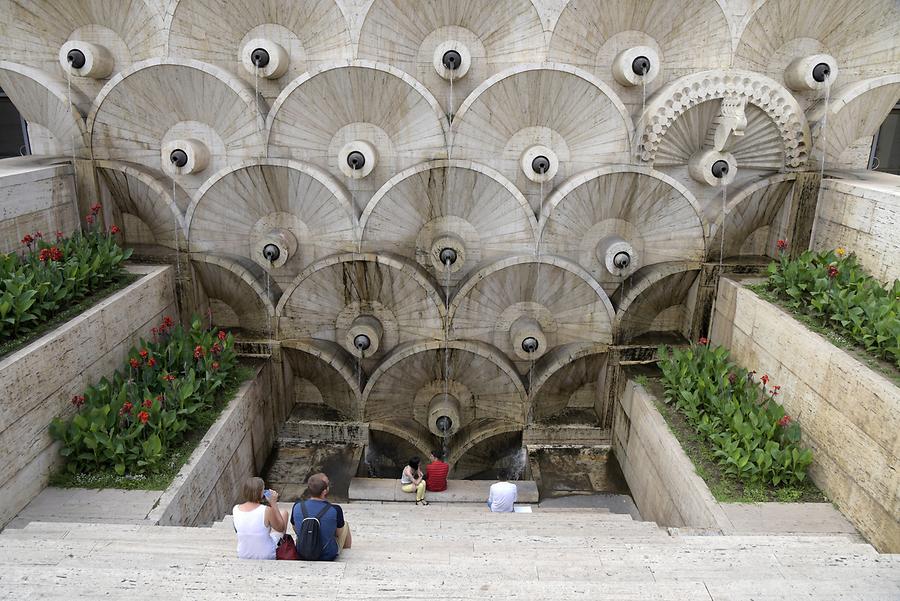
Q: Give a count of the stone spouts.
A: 15